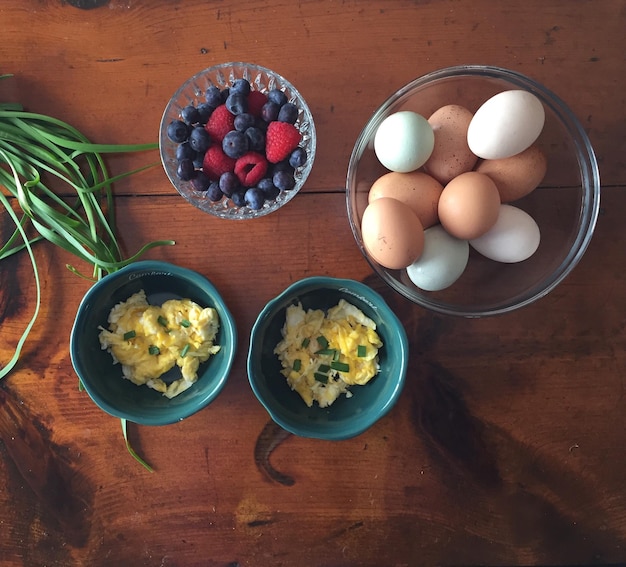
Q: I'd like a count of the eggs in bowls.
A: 9